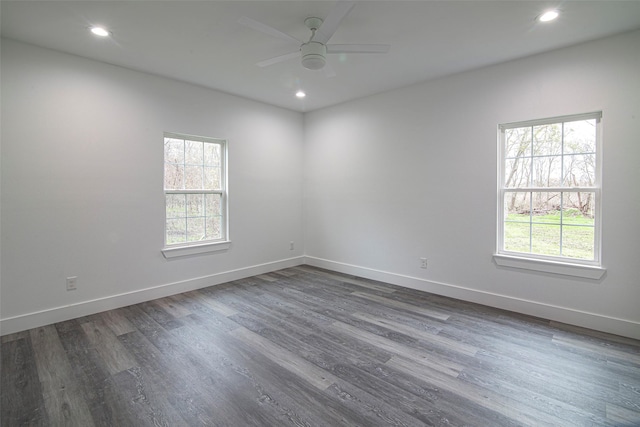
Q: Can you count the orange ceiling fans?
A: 0